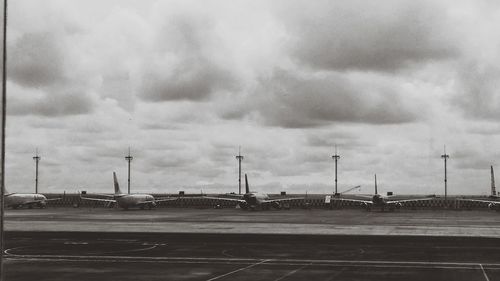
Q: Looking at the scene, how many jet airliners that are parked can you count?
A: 5